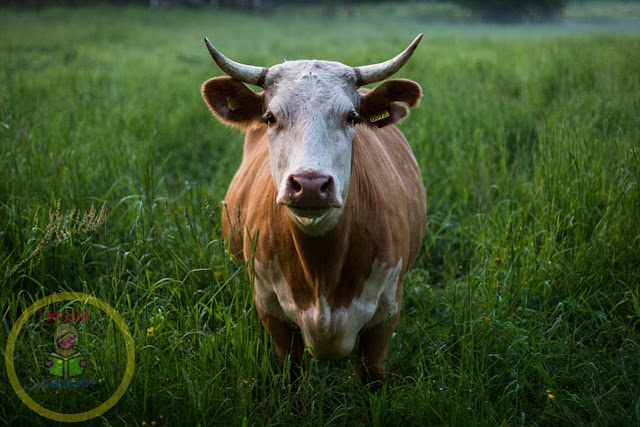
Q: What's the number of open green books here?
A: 1